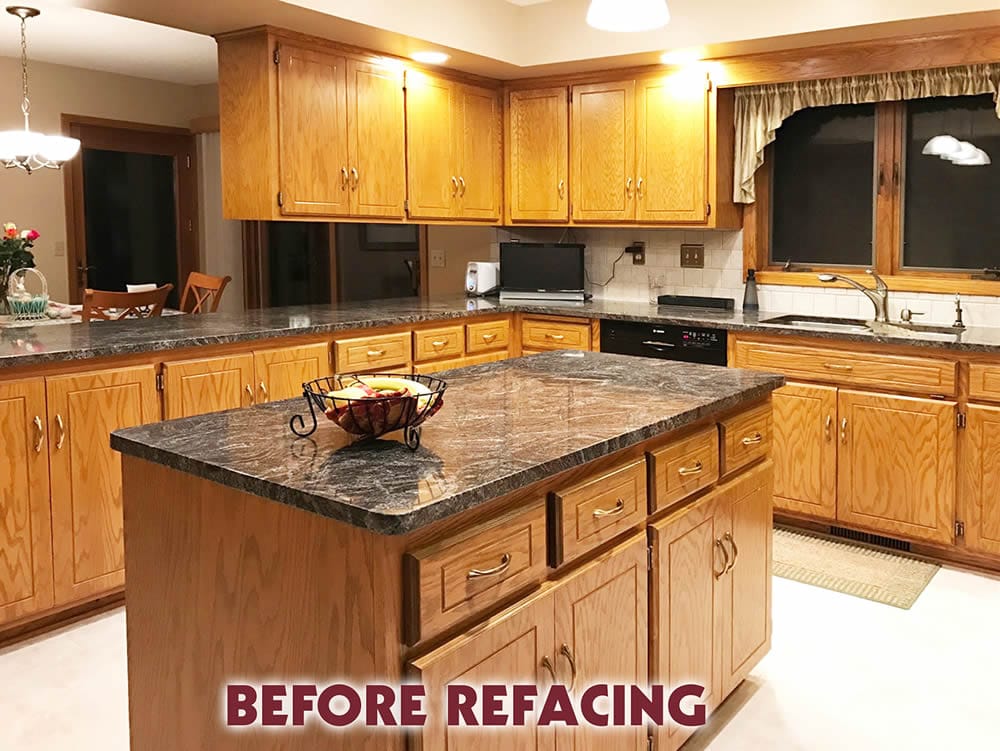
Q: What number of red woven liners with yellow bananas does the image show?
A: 1